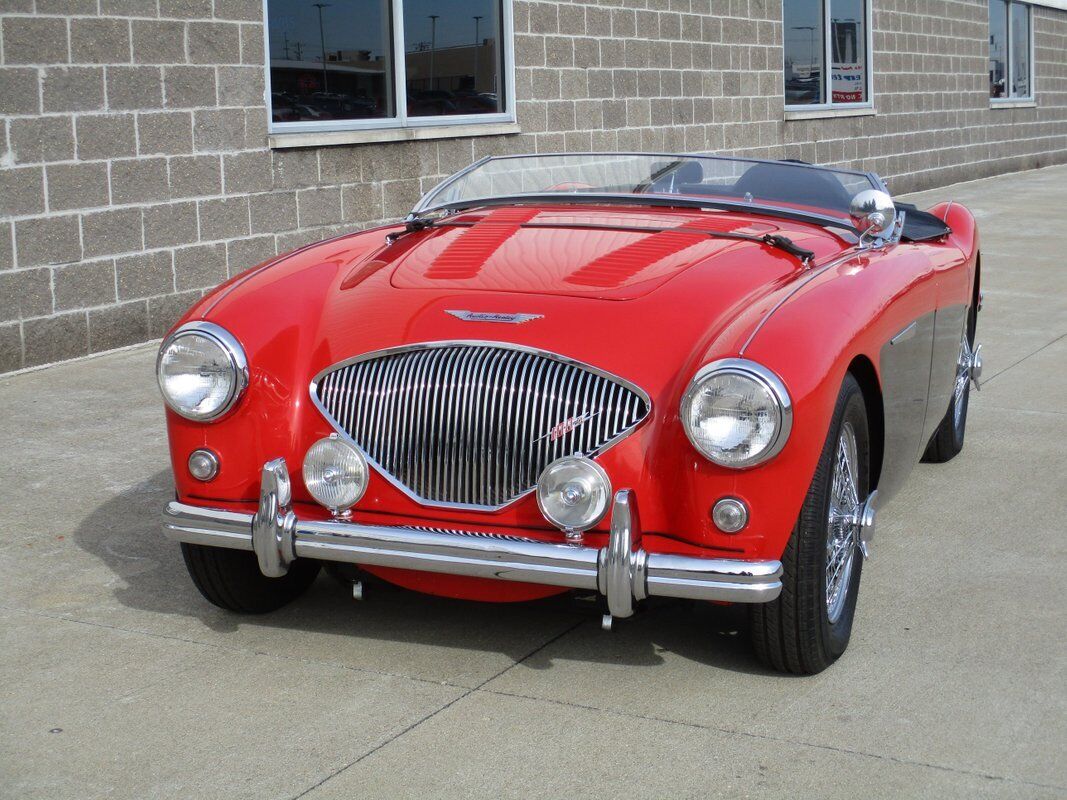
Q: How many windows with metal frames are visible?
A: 3